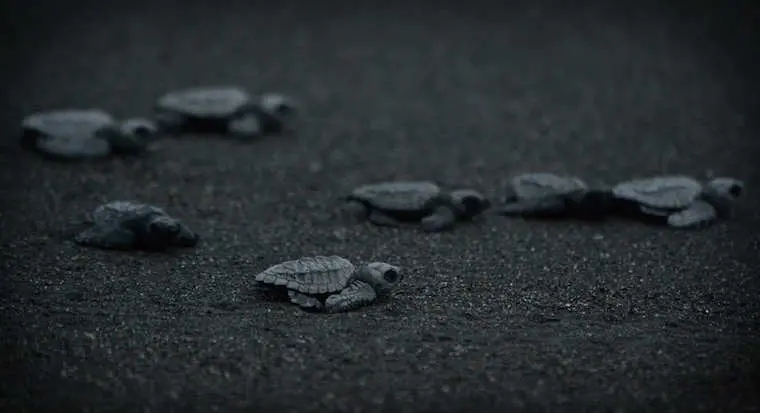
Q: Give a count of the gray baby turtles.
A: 7